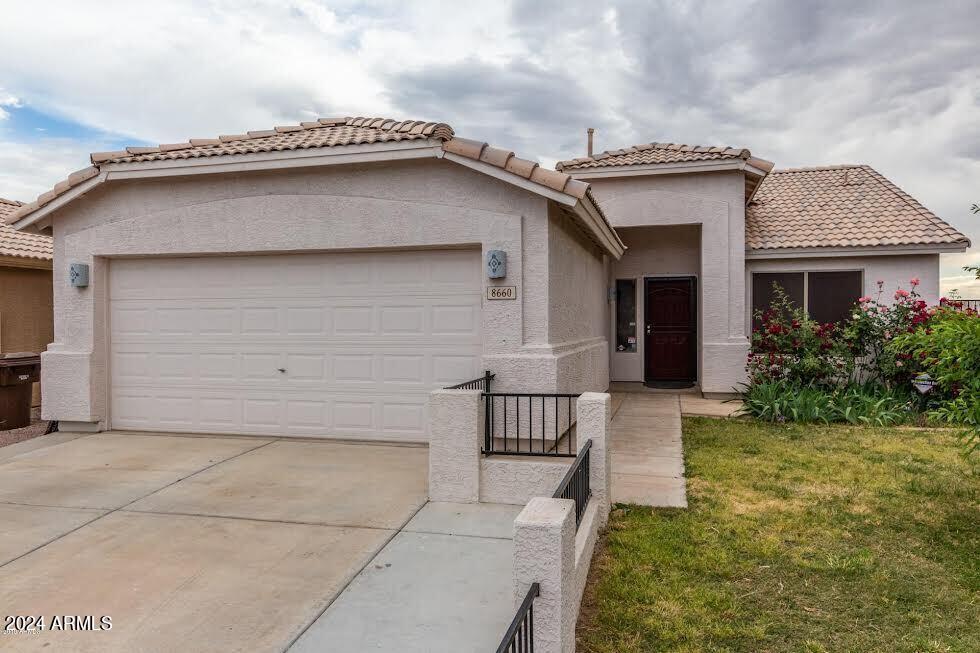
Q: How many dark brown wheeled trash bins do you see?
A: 1